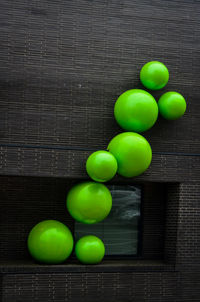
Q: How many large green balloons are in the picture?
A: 4